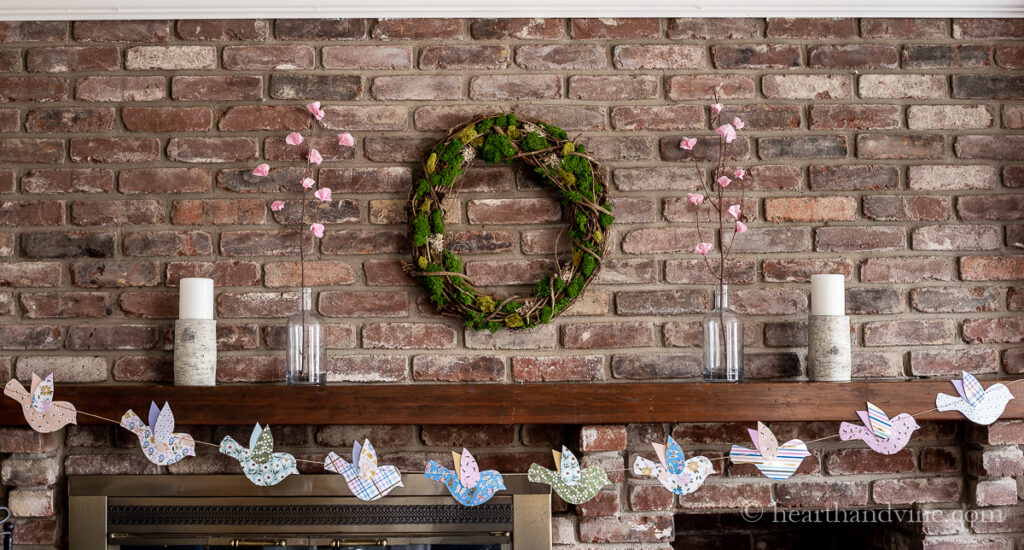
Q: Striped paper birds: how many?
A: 1